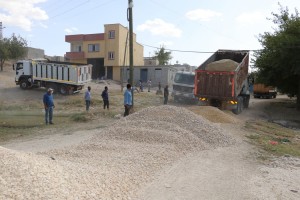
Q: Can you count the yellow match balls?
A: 0